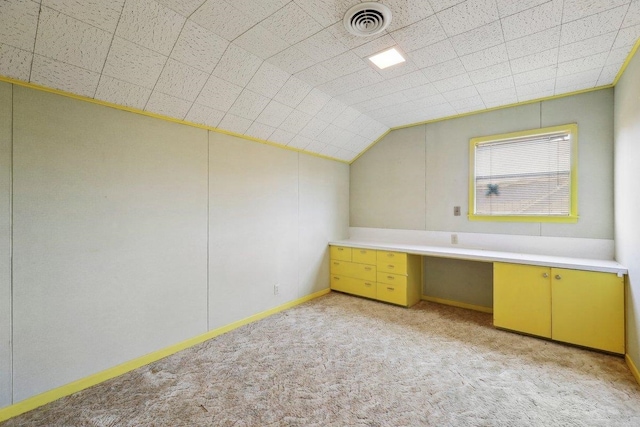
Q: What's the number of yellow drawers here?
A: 8